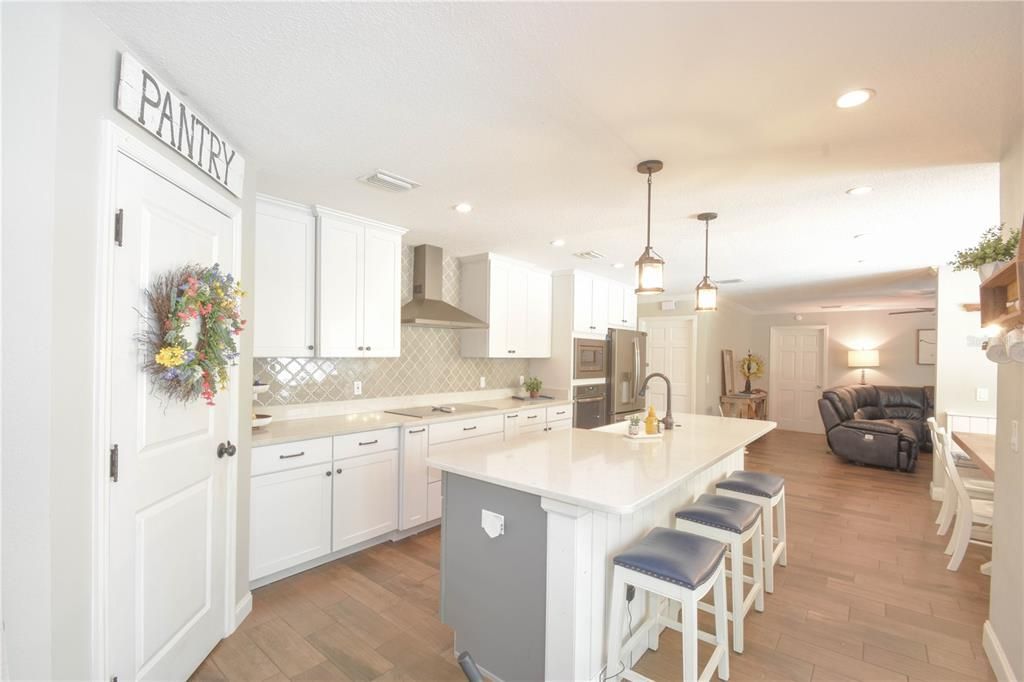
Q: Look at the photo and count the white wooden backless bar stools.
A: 3